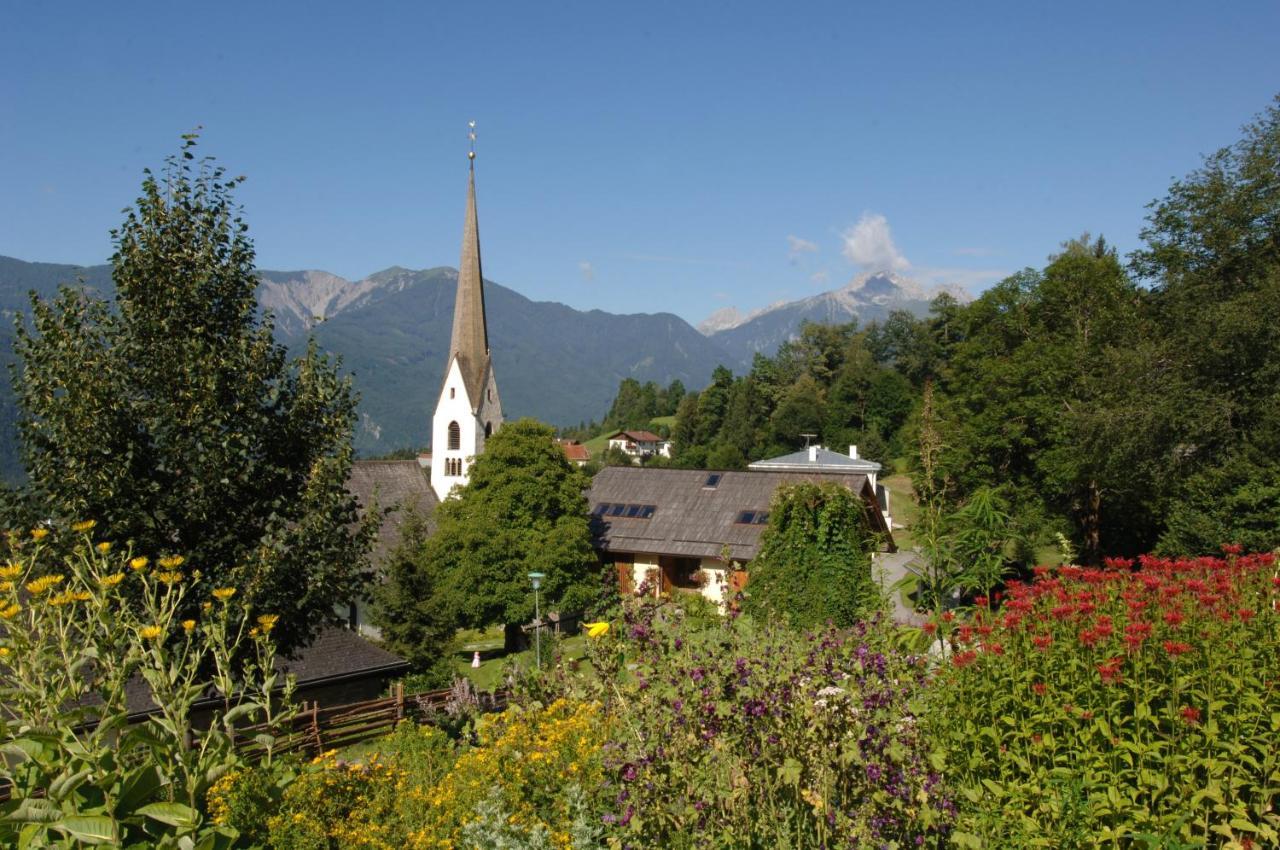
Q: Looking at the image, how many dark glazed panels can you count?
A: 7